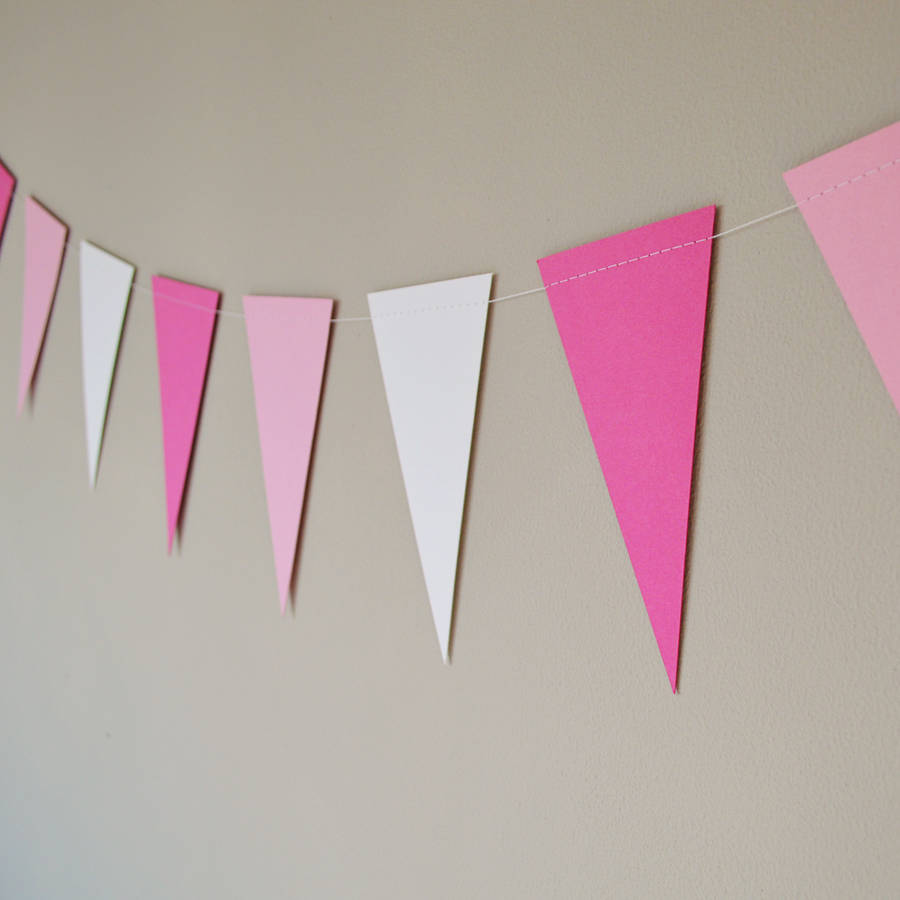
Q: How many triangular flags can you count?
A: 8